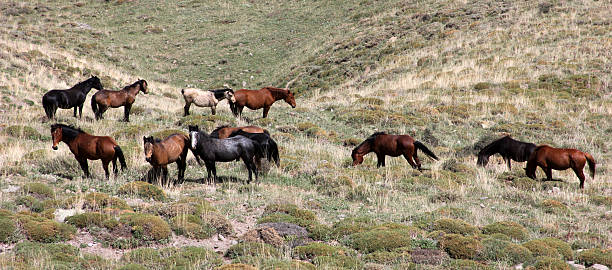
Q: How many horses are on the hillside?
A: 12